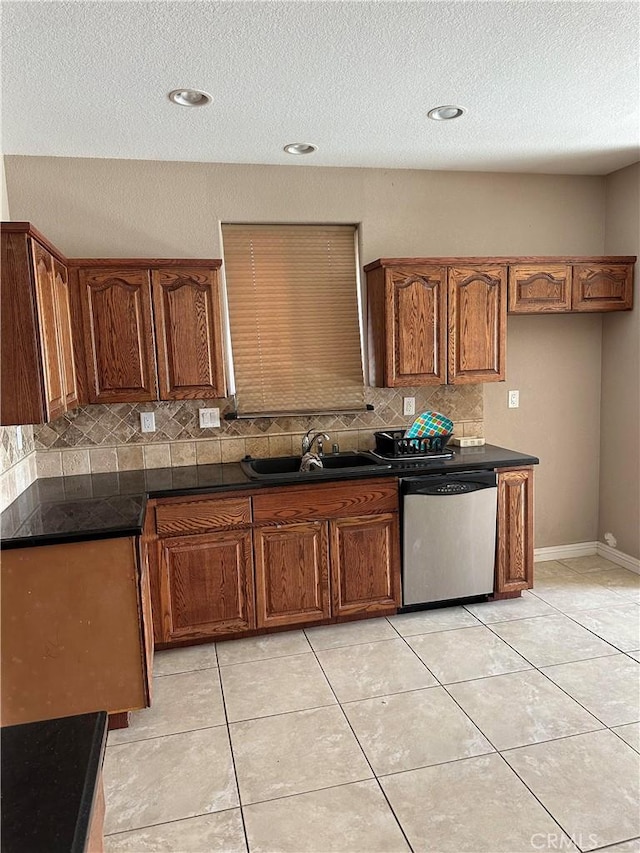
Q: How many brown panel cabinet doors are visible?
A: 12